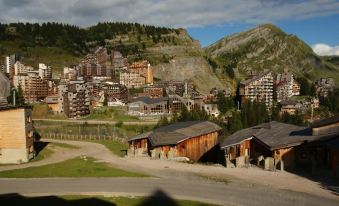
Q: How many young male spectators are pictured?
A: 0